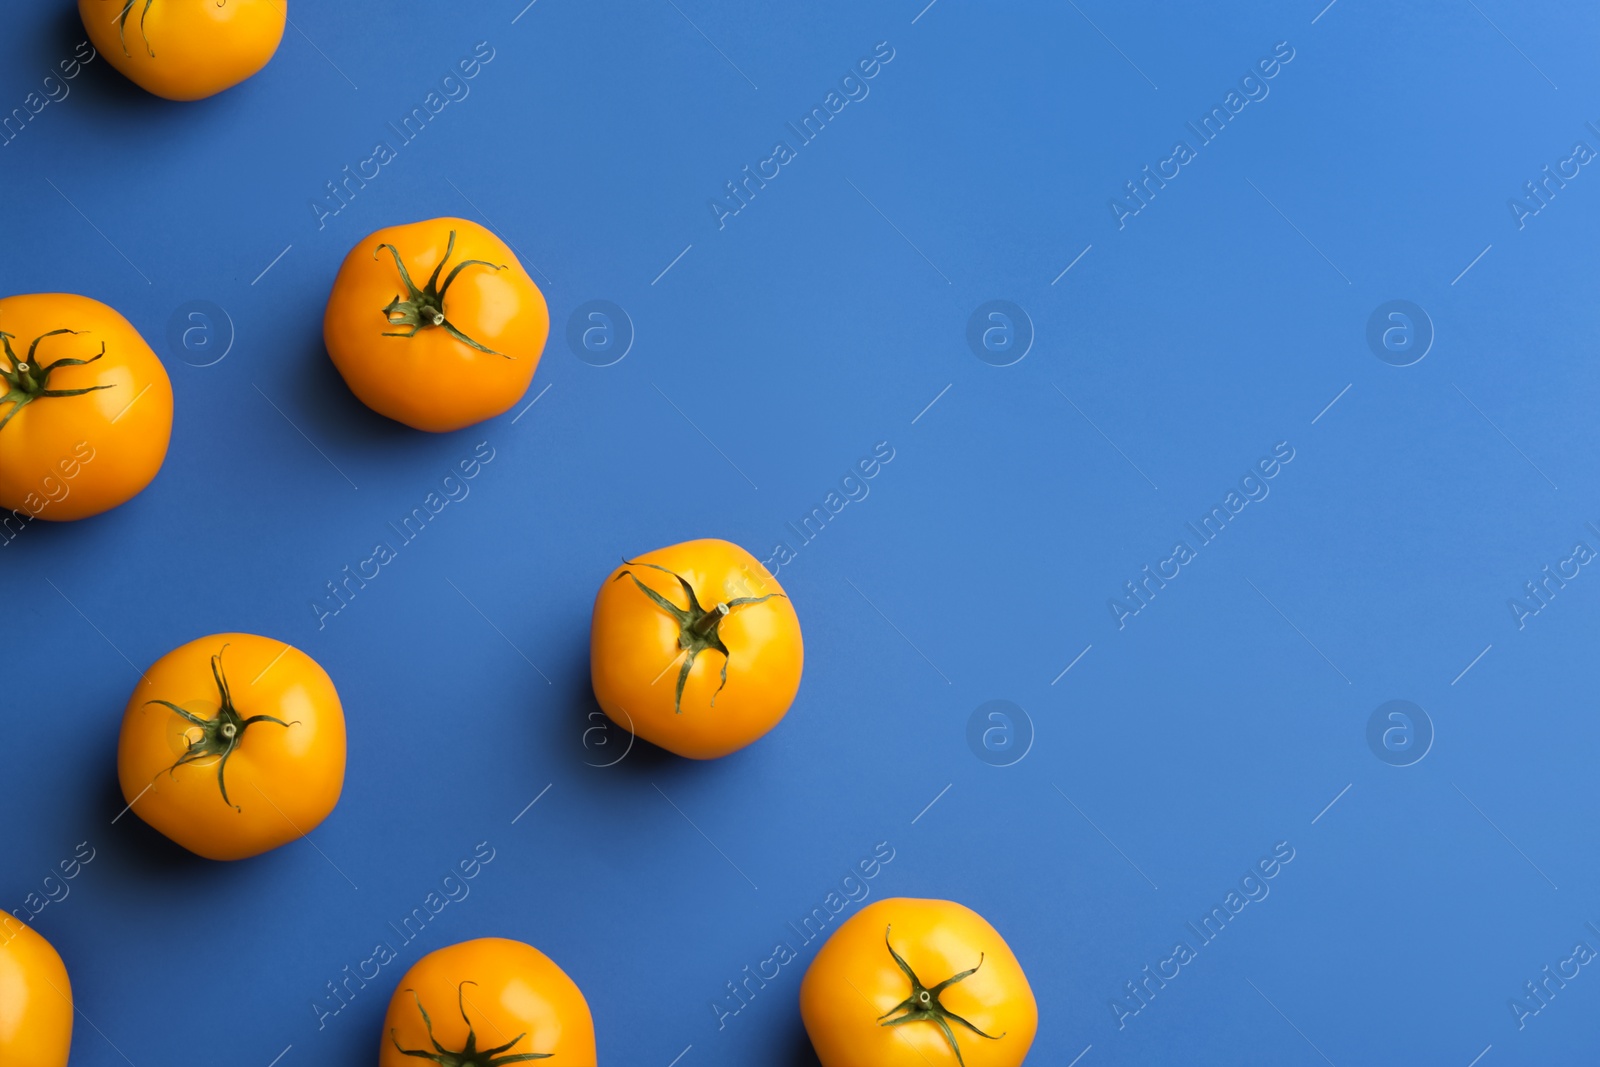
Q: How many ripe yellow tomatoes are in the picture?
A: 8